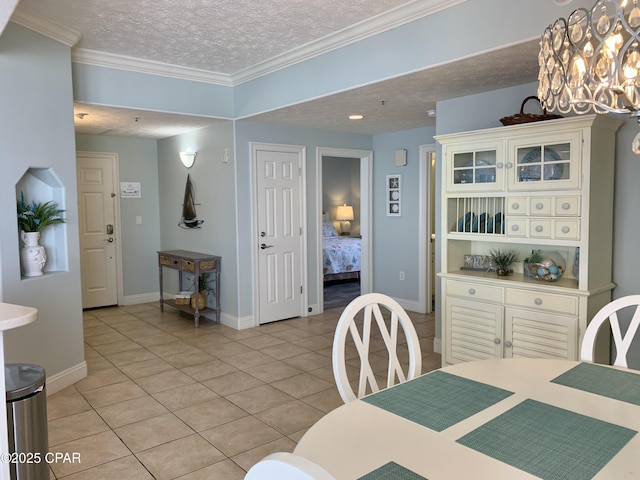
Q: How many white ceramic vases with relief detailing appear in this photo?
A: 1